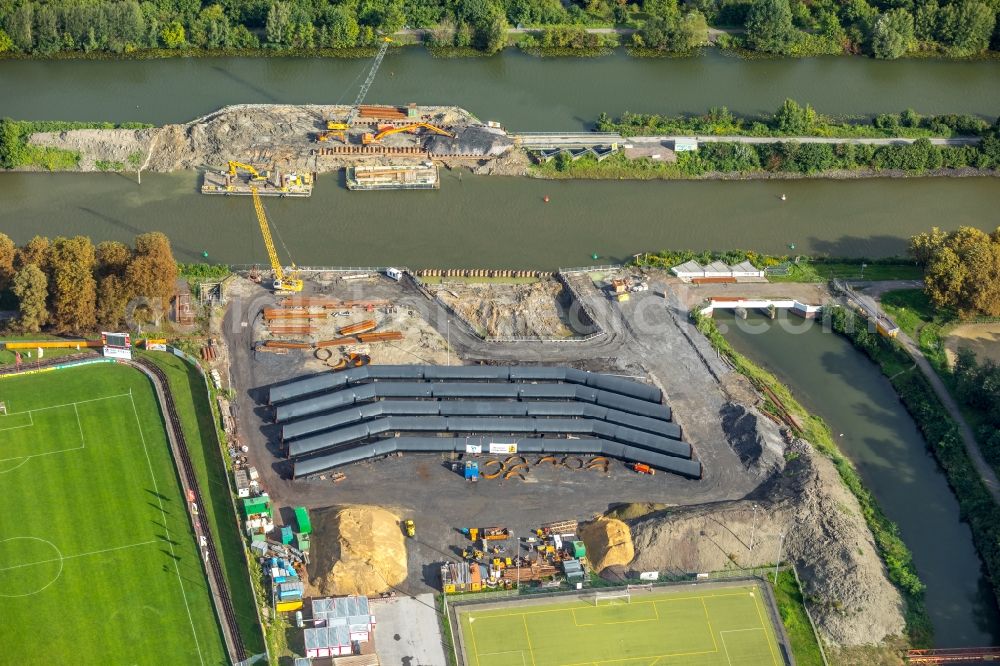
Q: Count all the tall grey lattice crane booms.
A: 1